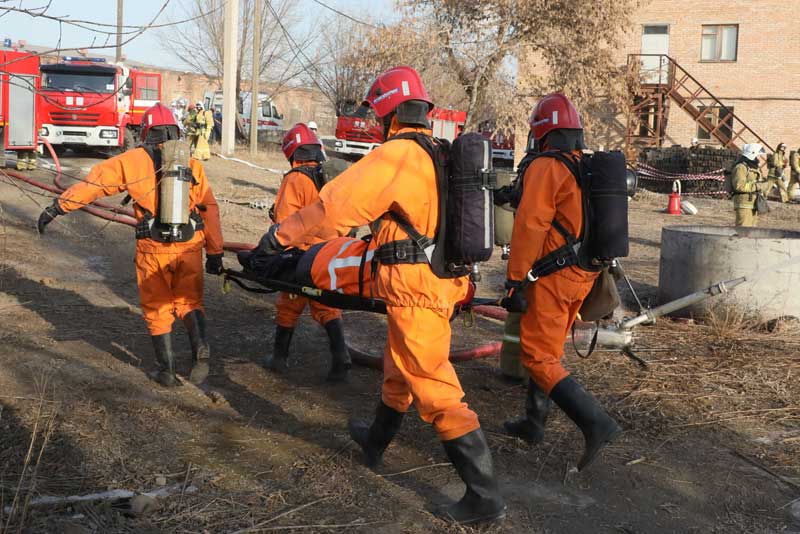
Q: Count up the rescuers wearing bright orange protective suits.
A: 4